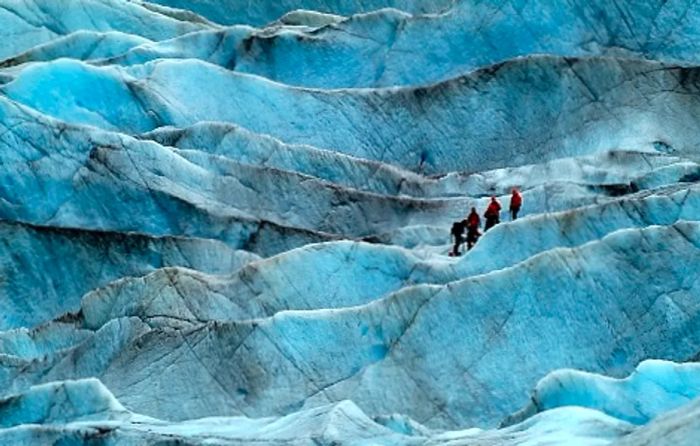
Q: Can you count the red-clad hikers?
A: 3